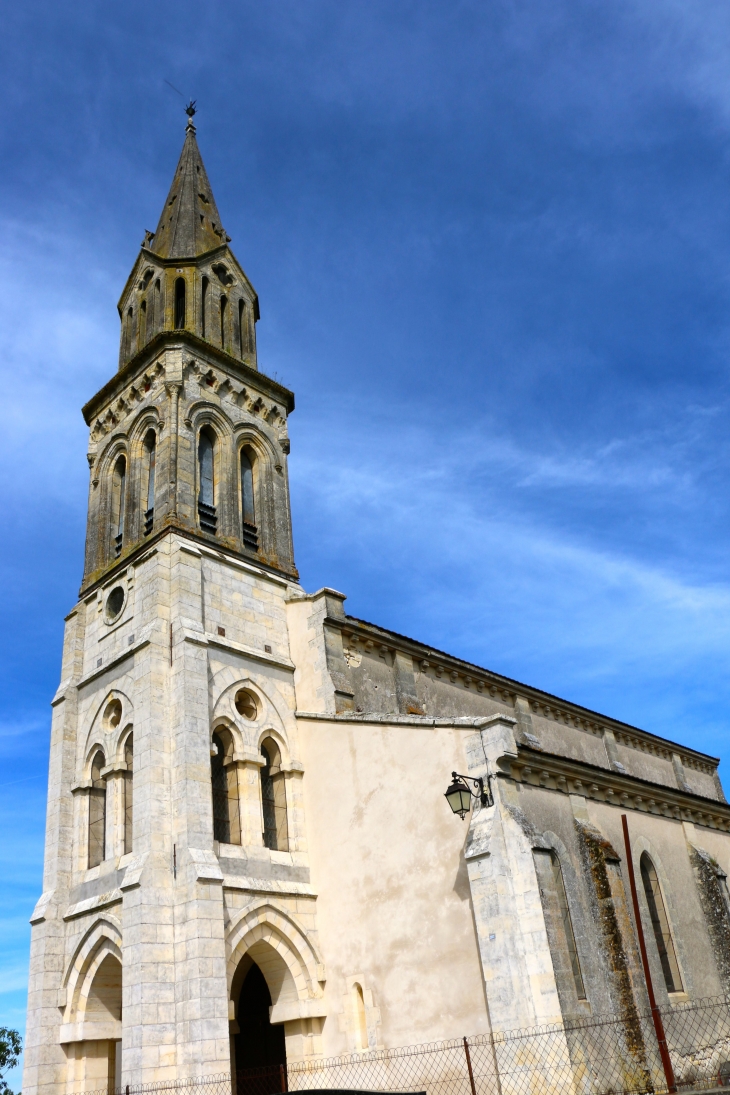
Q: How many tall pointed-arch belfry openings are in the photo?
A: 4